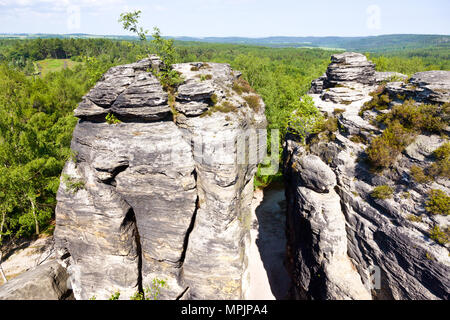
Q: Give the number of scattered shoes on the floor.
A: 0